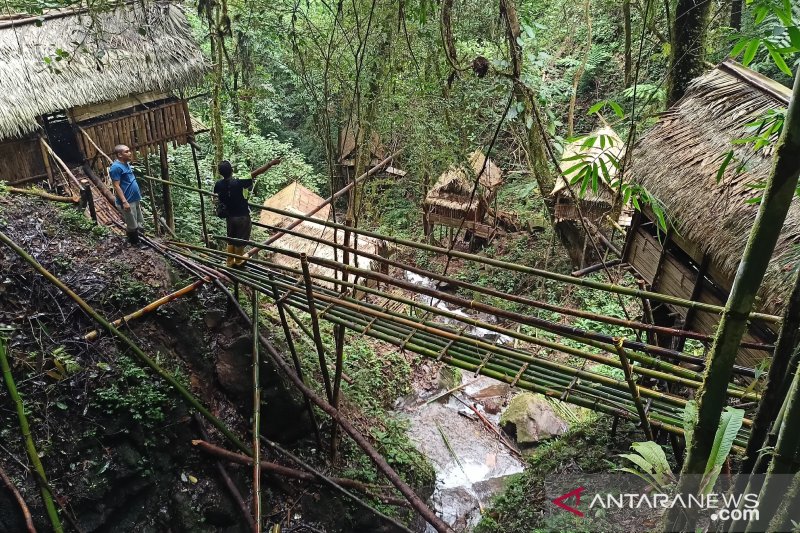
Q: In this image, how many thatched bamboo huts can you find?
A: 6